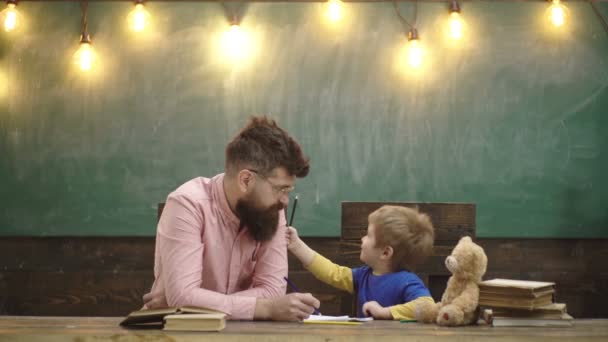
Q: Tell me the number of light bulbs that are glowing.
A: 8